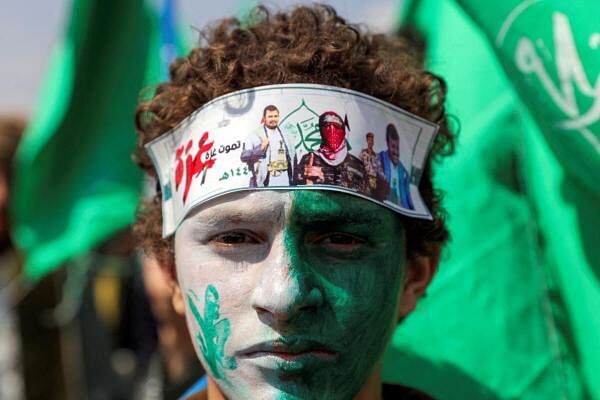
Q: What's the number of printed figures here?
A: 4